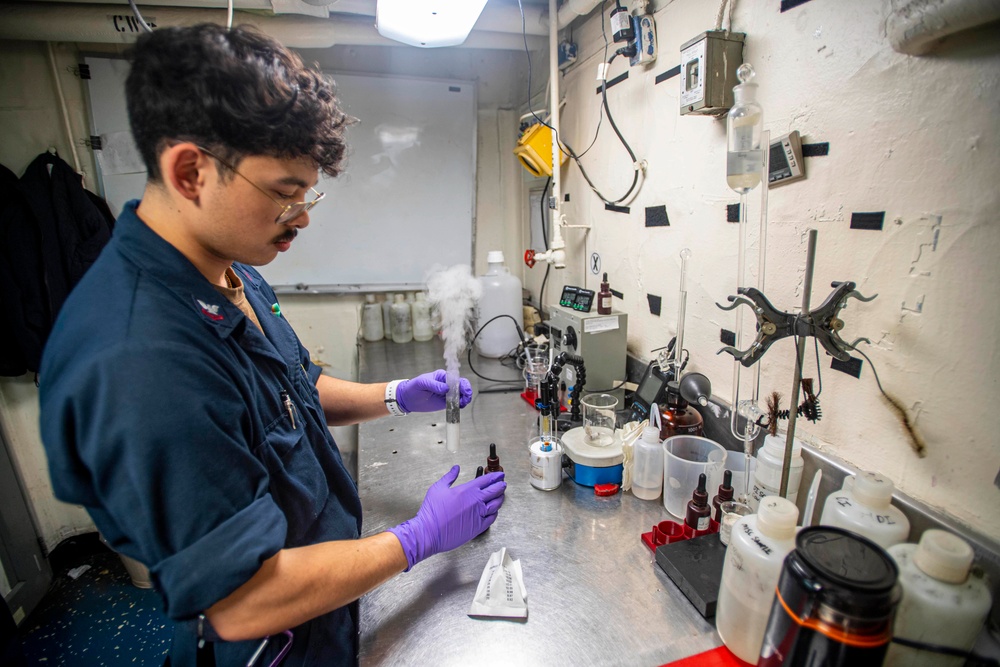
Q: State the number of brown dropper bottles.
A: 5